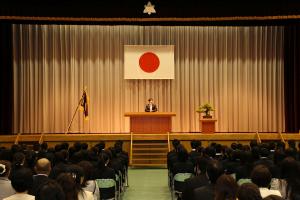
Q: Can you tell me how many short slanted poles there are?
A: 4